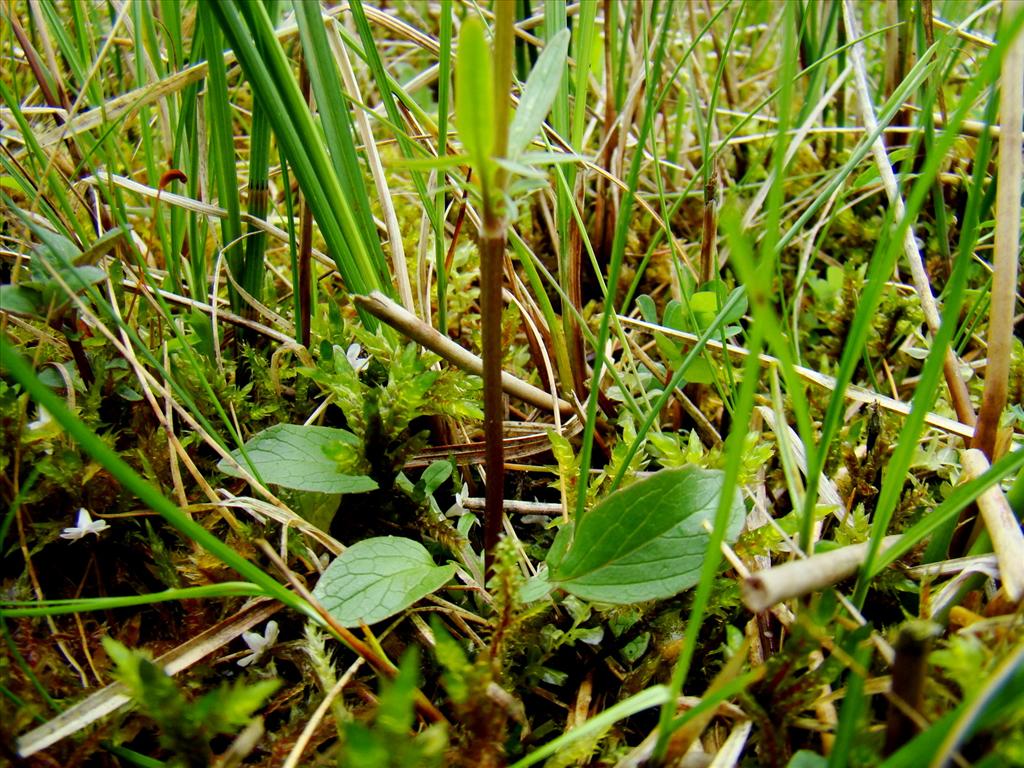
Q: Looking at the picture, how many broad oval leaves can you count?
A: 3